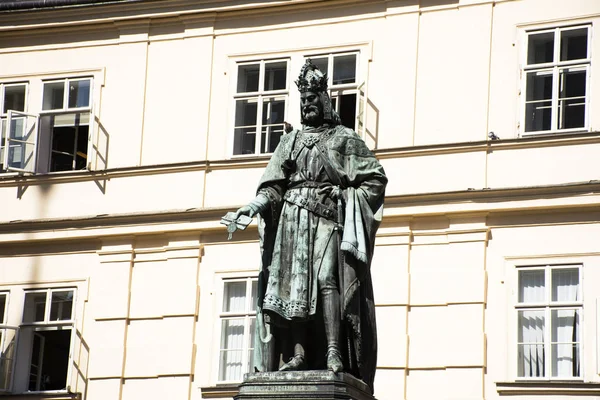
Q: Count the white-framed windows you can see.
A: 9